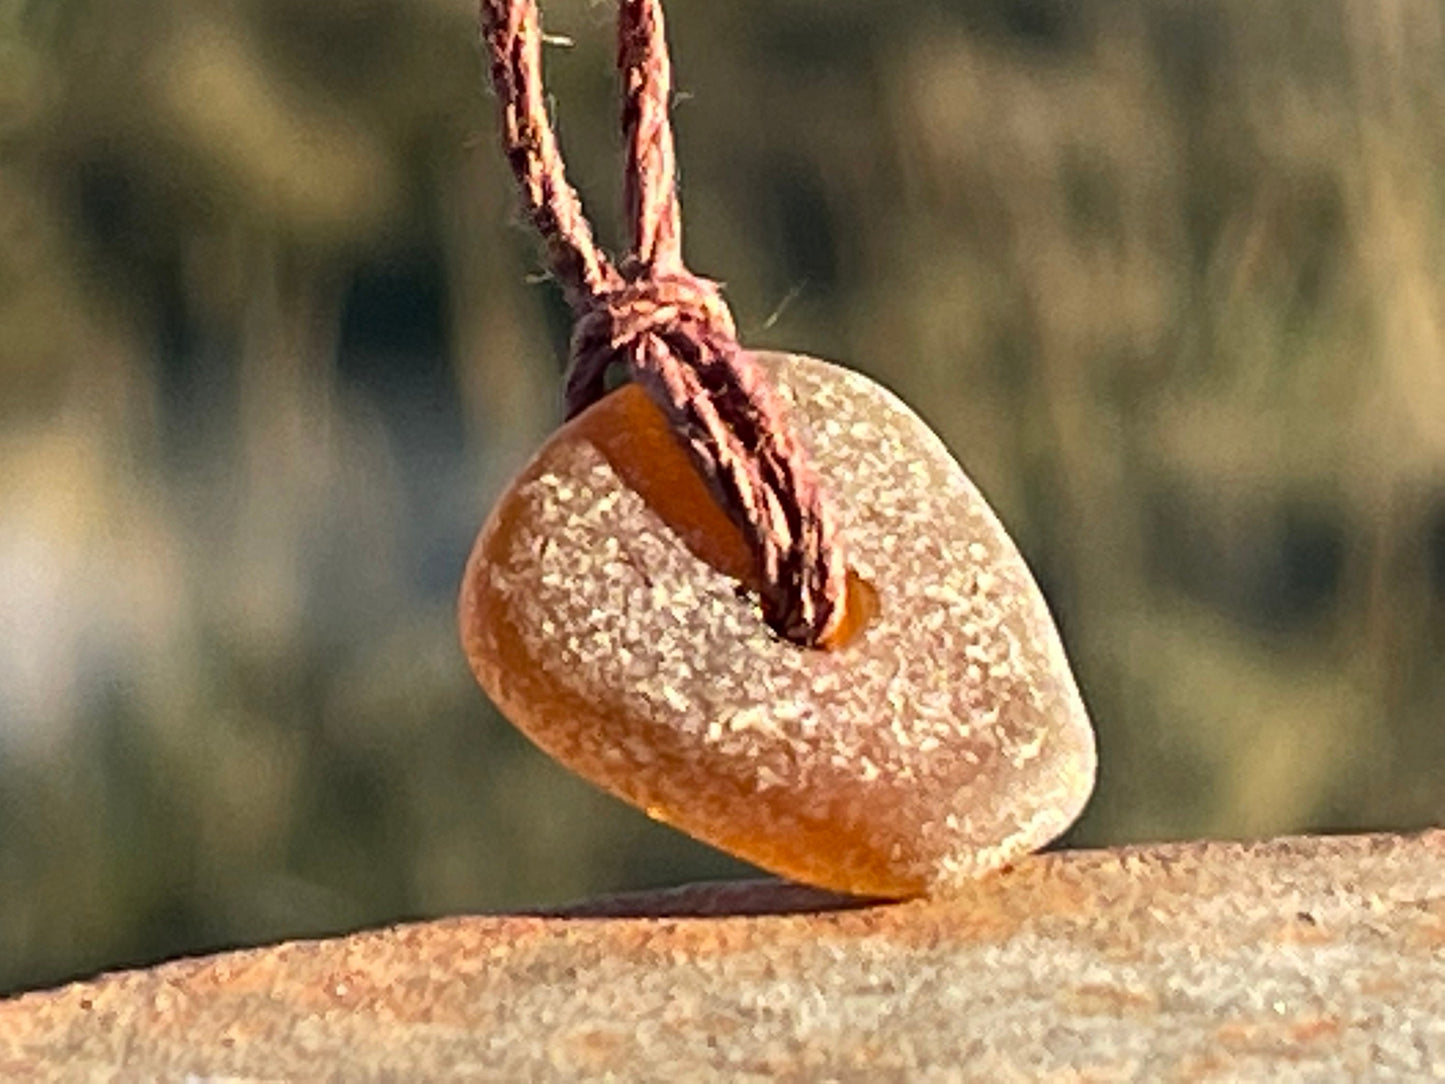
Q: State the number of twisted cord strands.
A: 2